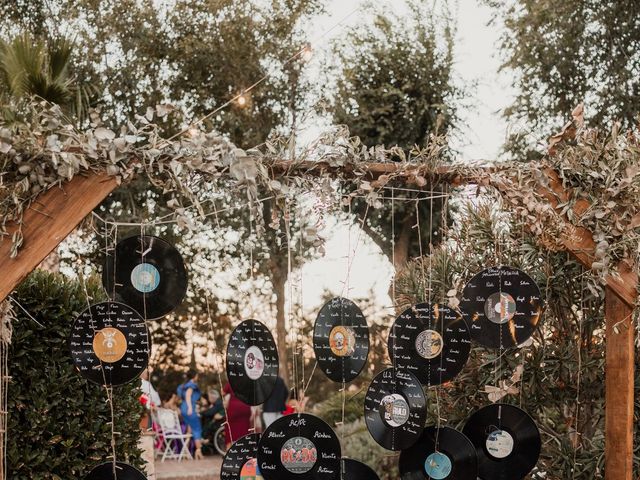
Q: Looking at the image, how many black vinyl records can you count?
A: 13